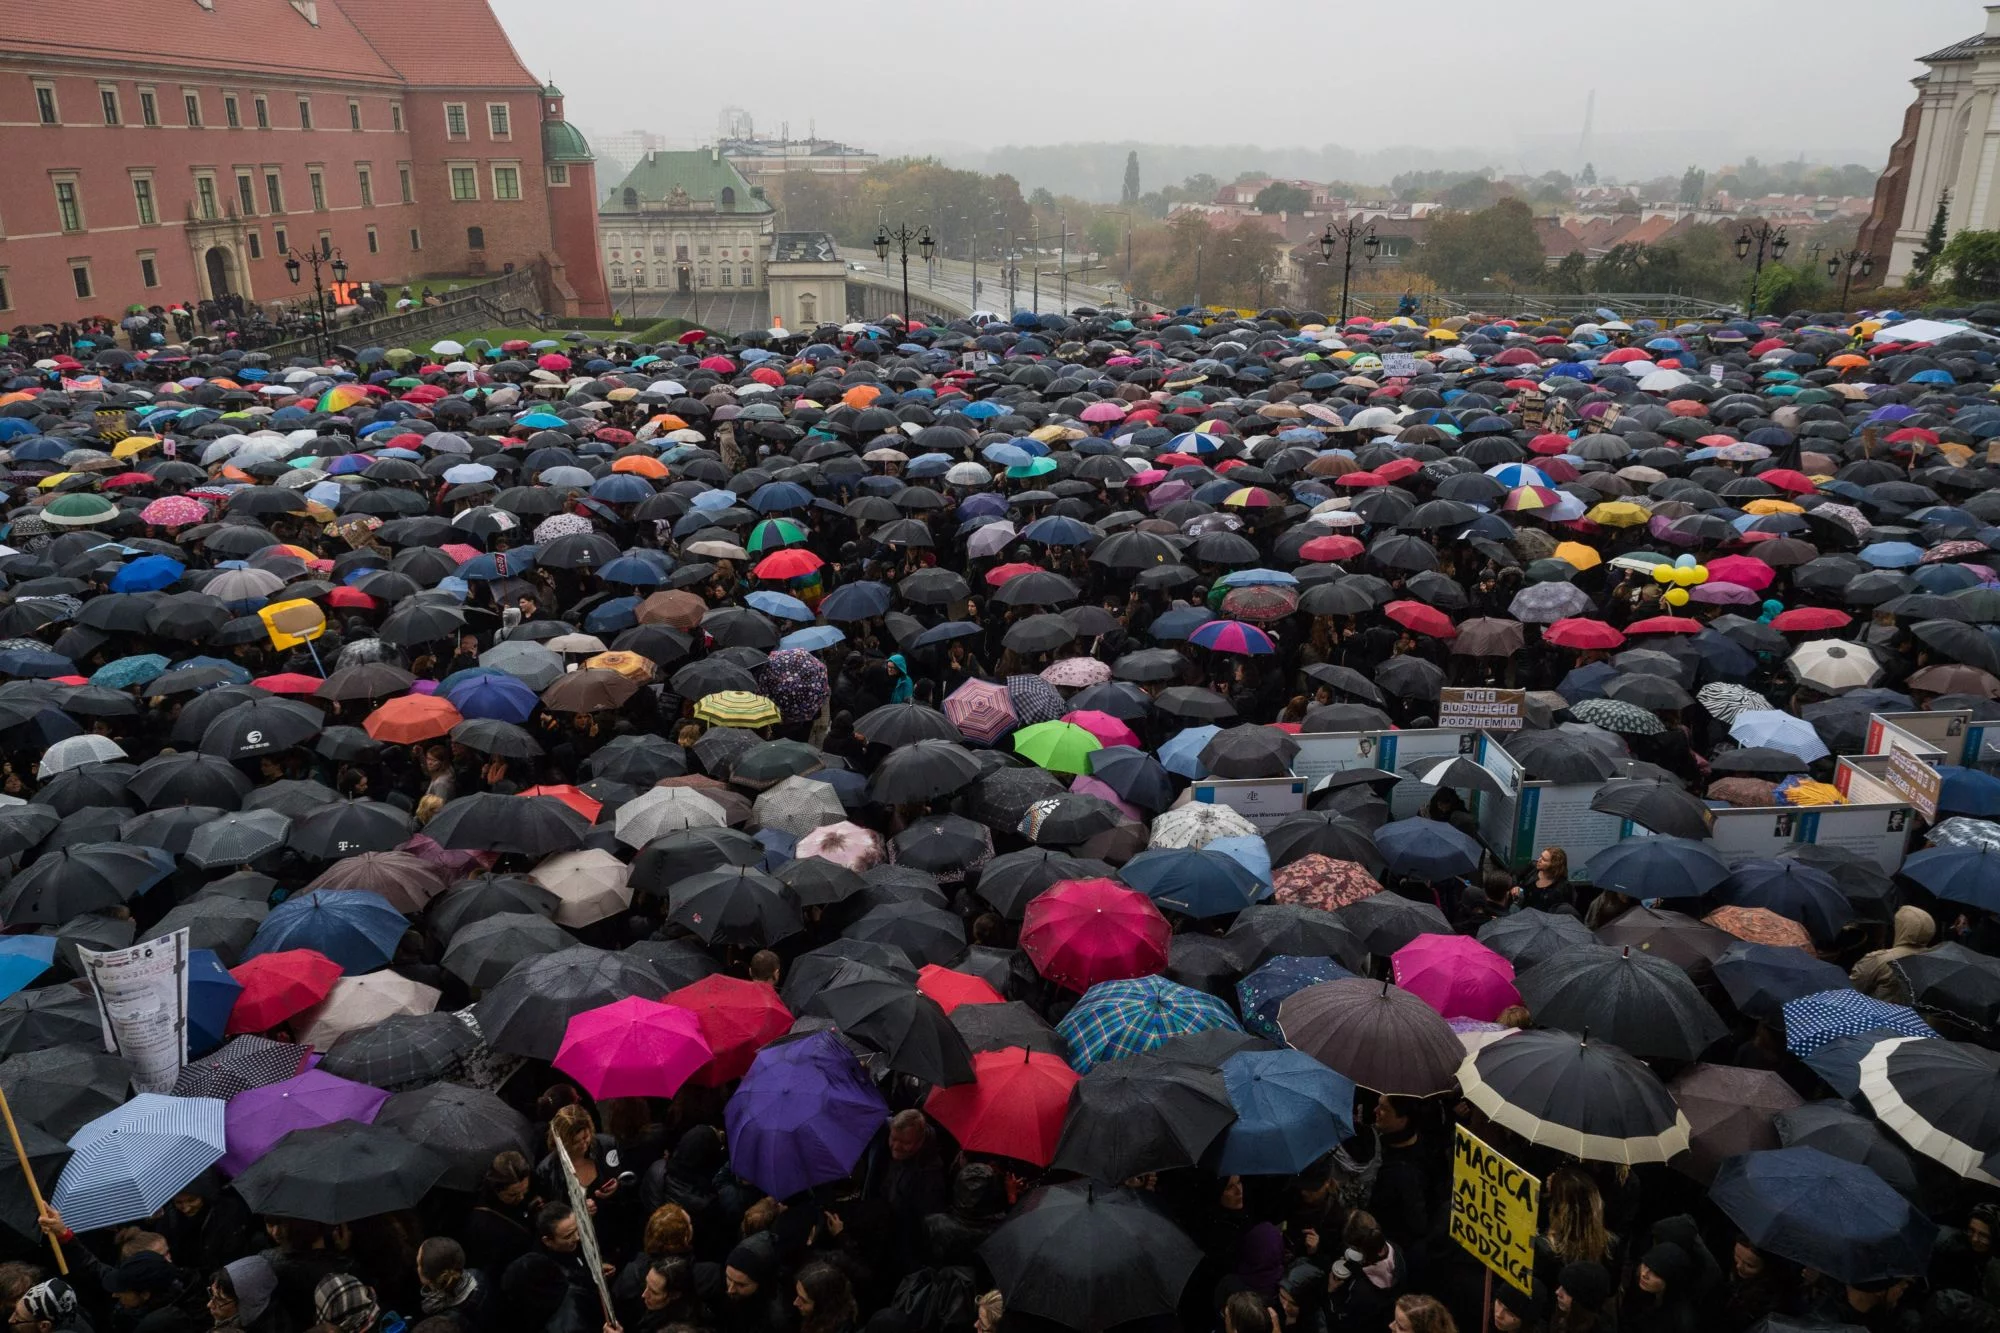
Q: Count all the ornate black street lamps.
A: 5